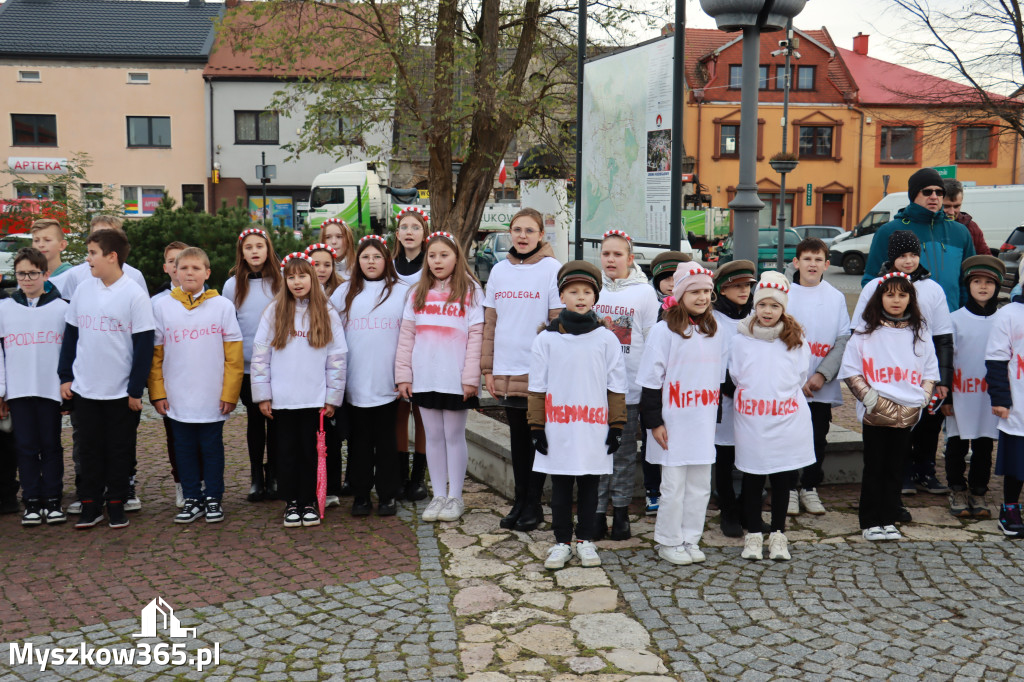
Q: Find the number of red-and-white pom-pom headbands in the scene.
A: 11